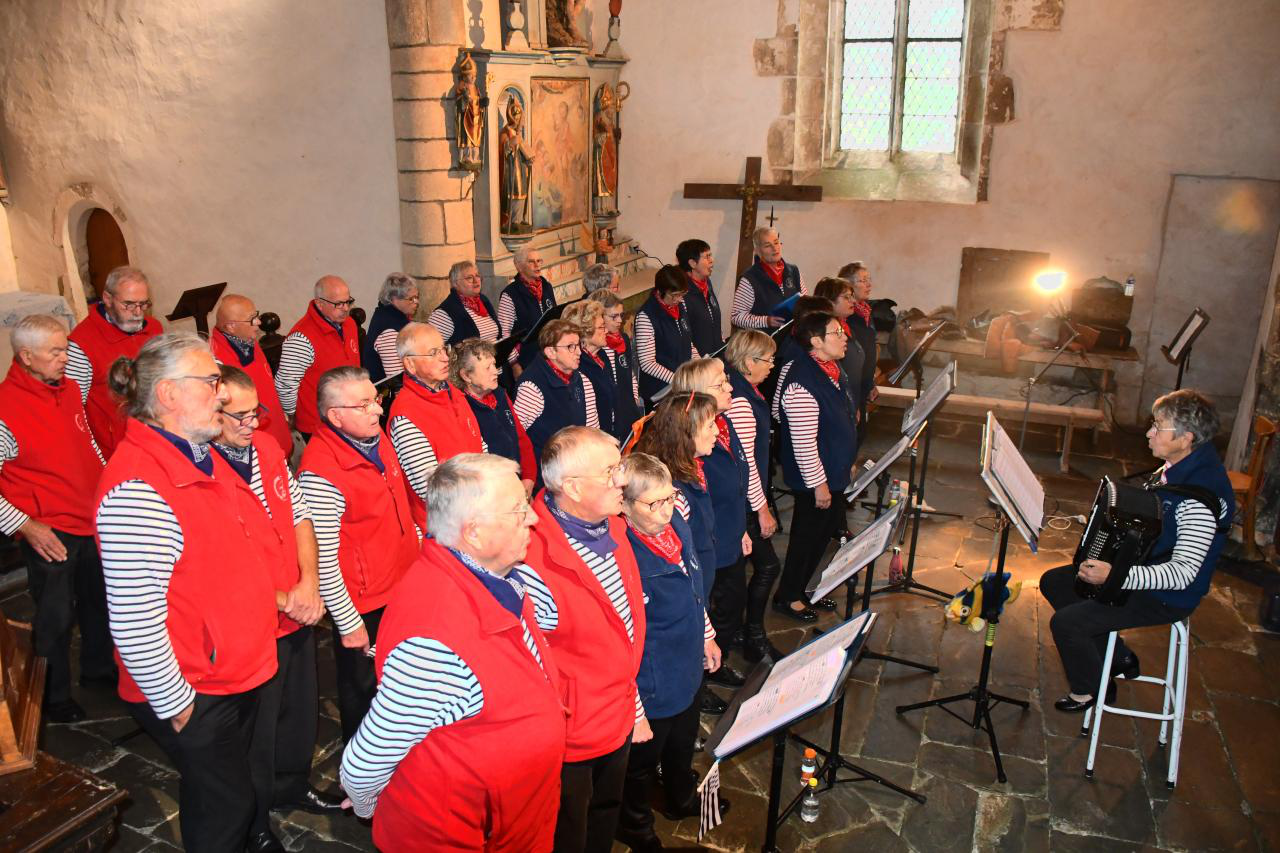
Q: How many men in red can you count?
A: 10